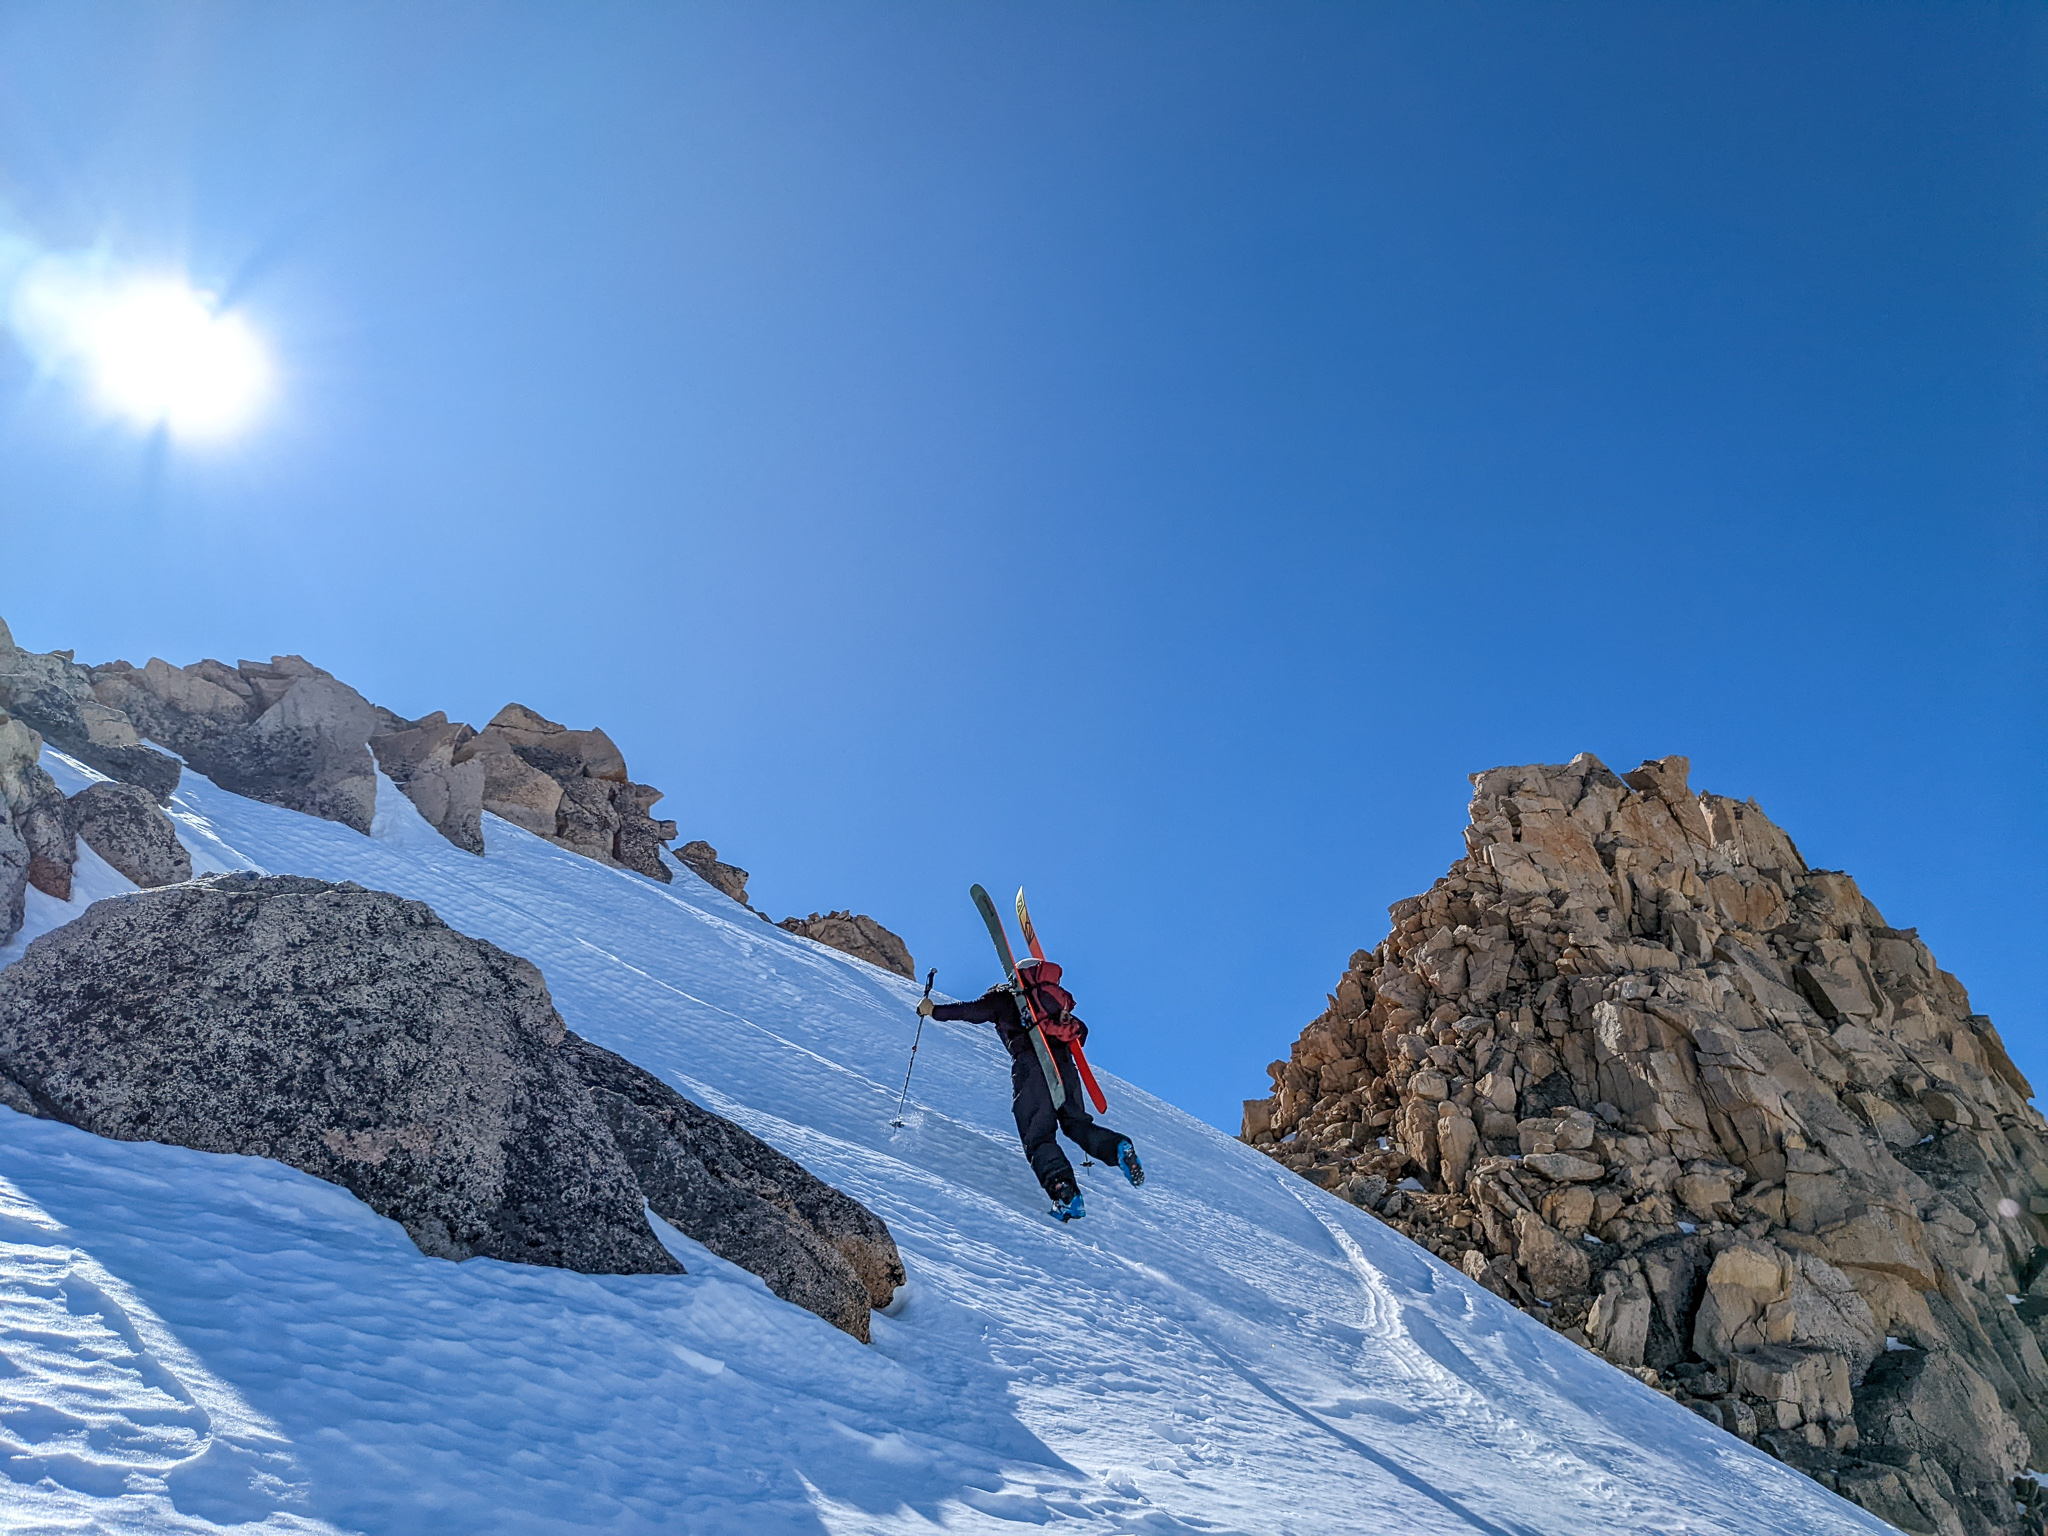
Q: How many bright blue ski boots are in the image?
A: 2